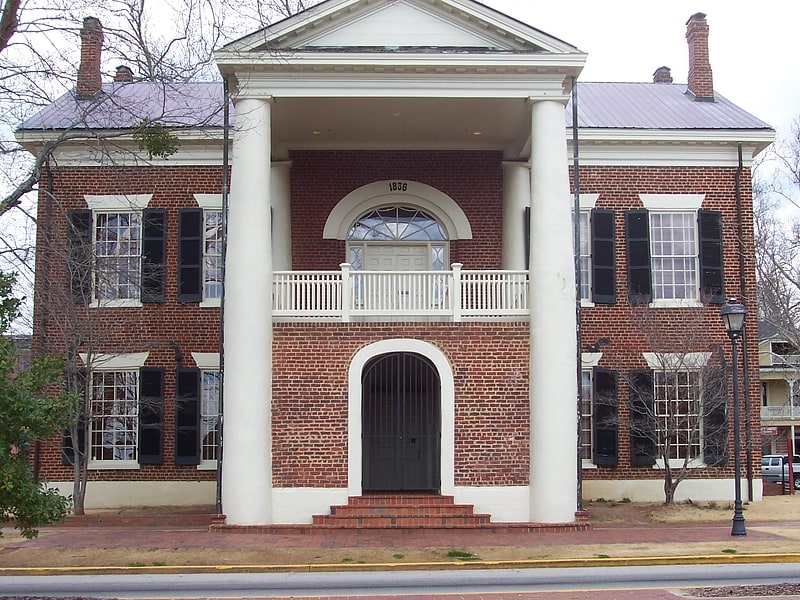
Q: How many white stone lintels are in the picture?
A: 8